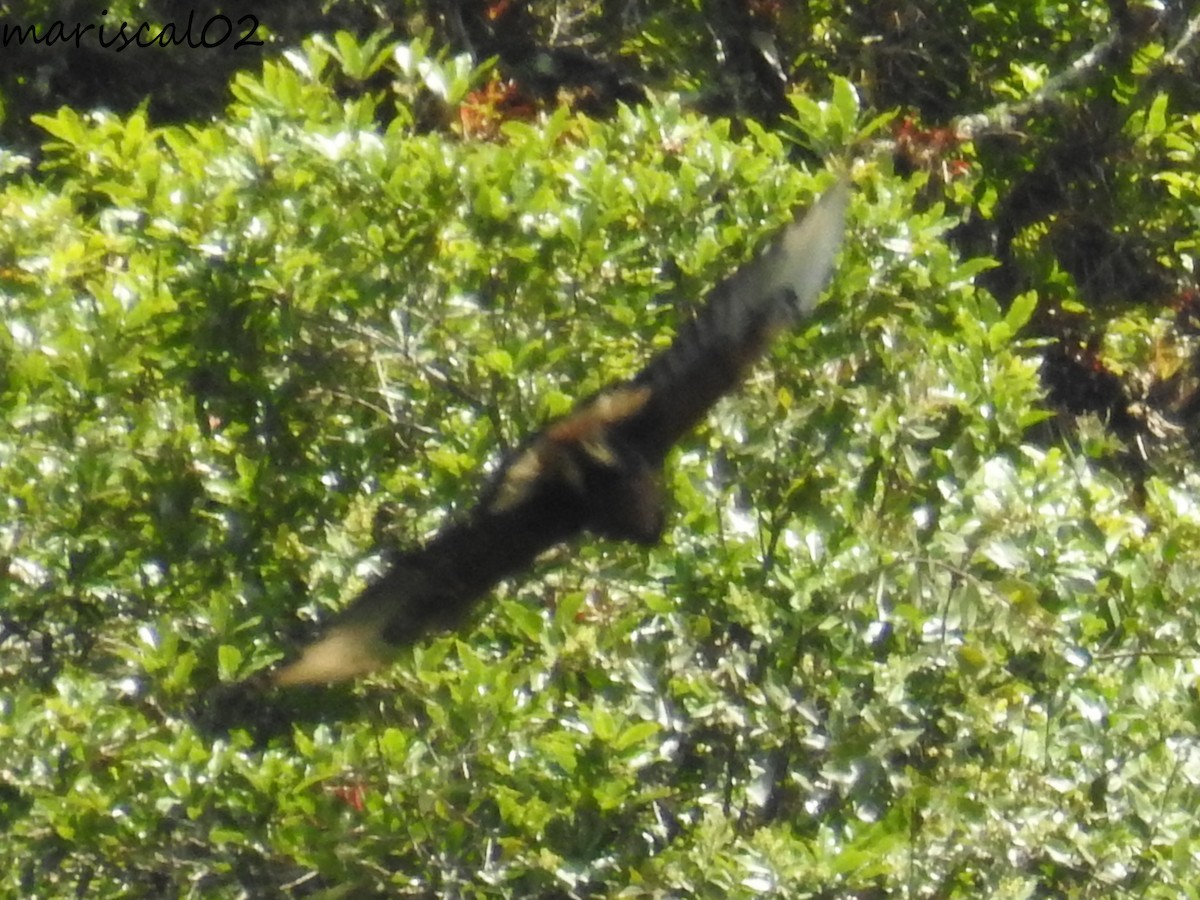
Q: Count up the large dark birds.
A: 1